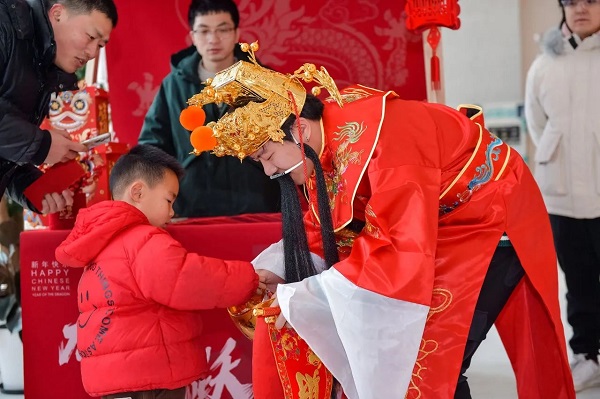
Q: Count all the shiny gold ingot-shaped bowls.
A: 1